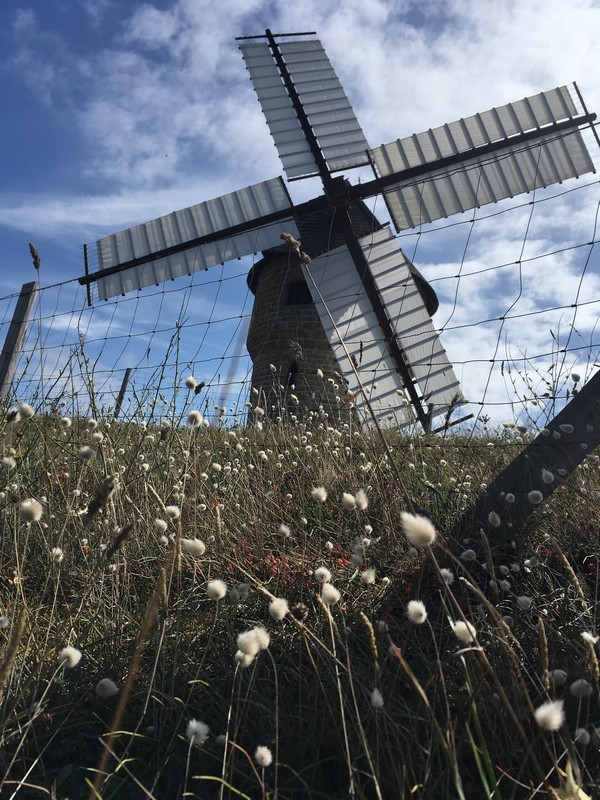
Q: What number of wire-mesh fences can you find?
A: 1